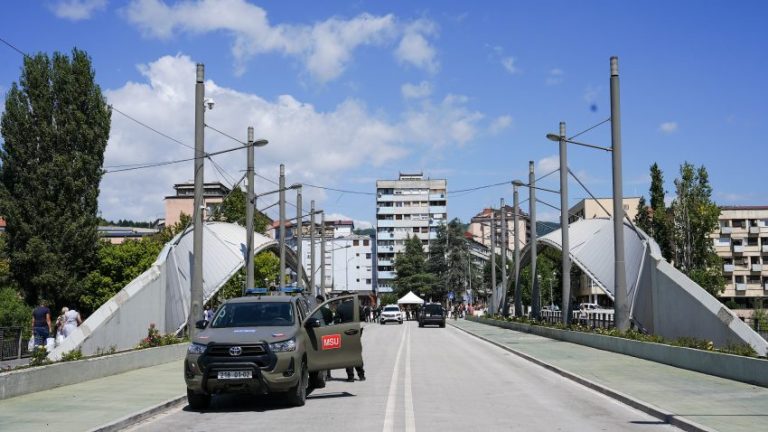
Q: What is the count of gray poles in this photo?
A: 12